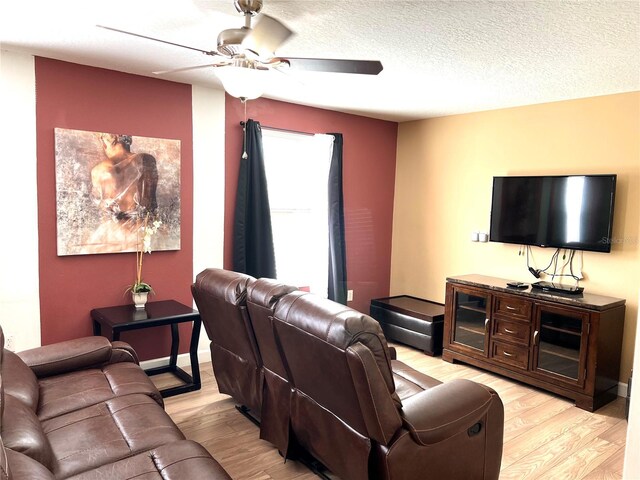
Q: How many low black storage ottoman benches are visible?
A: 1